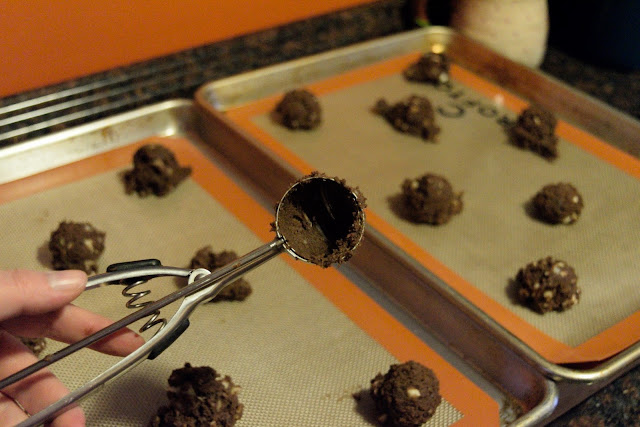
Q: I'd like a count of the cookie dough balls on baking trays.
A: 13